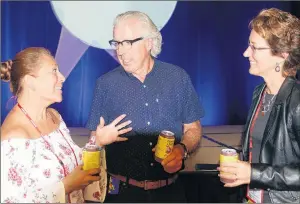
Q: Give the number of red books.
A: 0